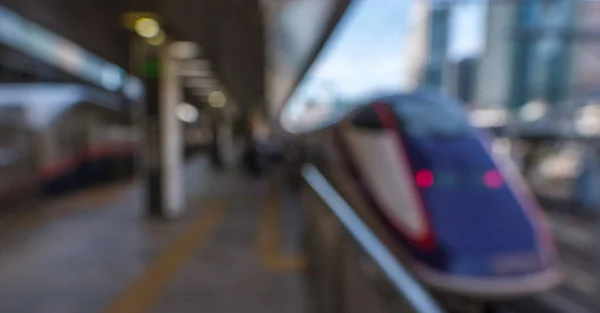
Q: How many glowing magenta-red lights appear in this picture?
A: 2